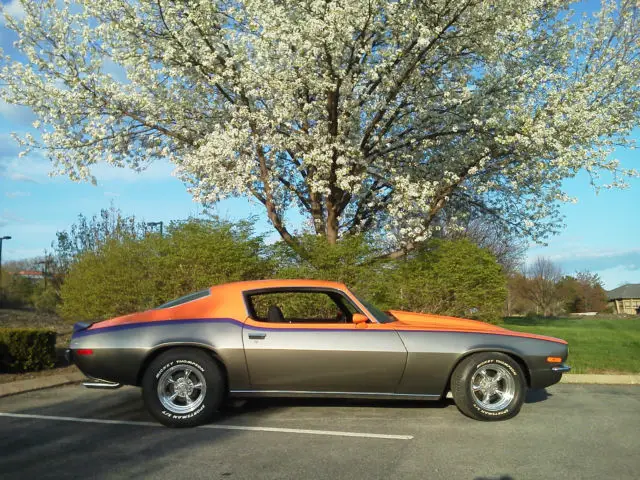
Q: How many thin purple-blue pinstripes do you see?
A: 1